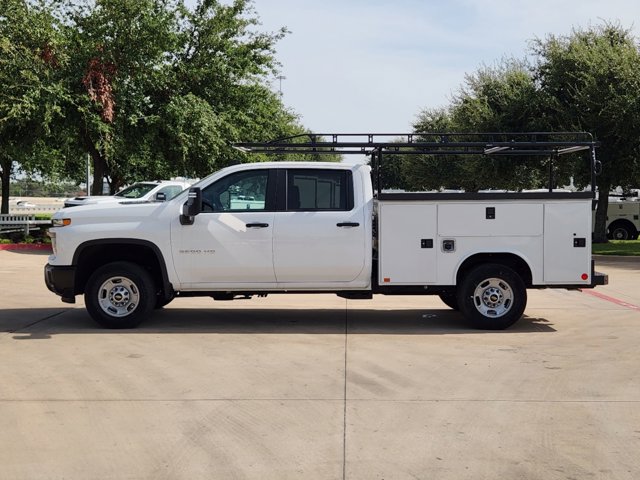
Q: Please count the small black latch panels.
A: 3